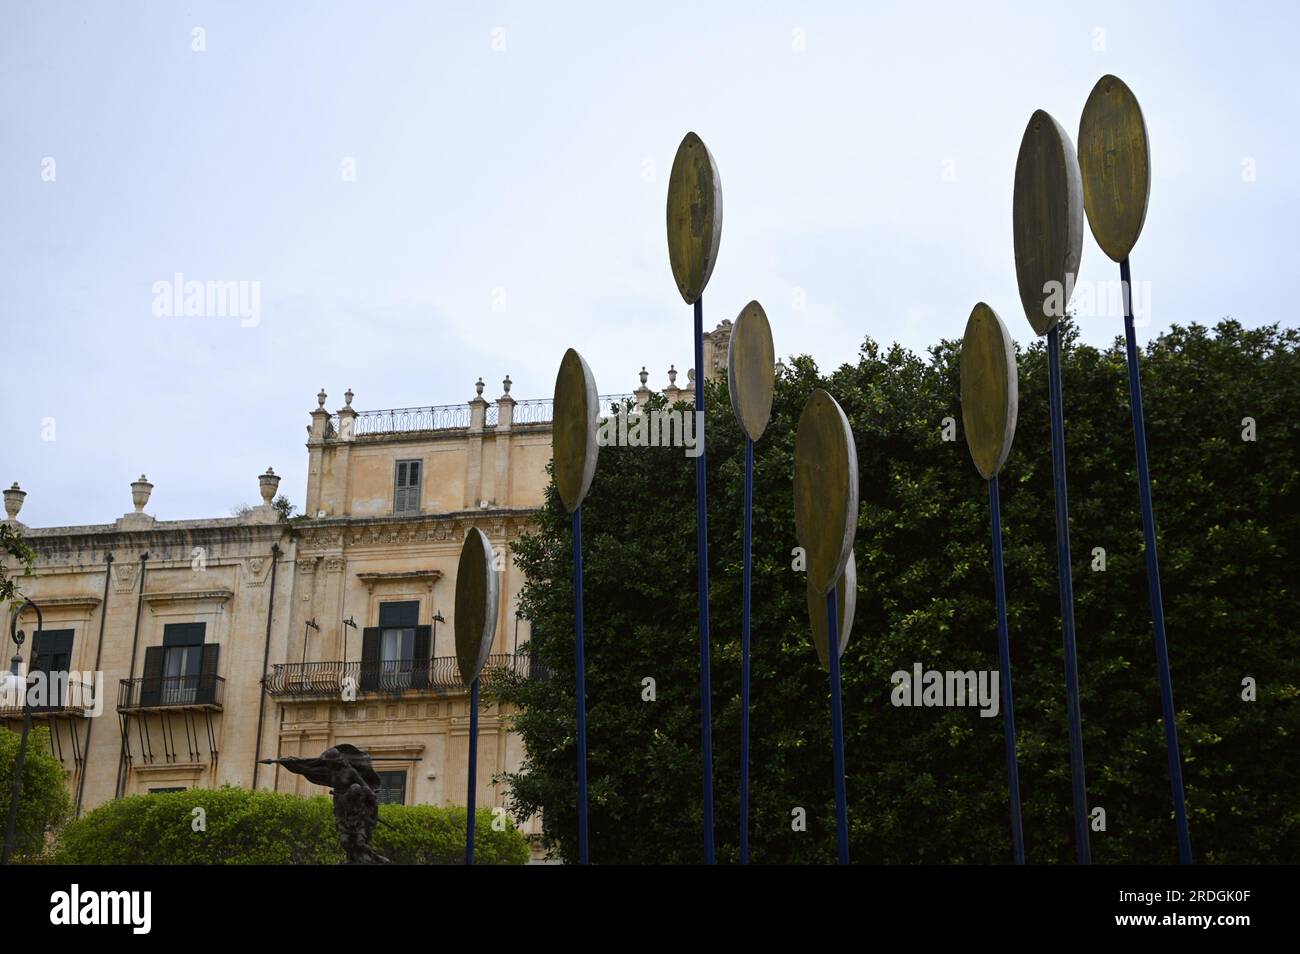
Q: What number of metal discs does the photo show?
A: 9